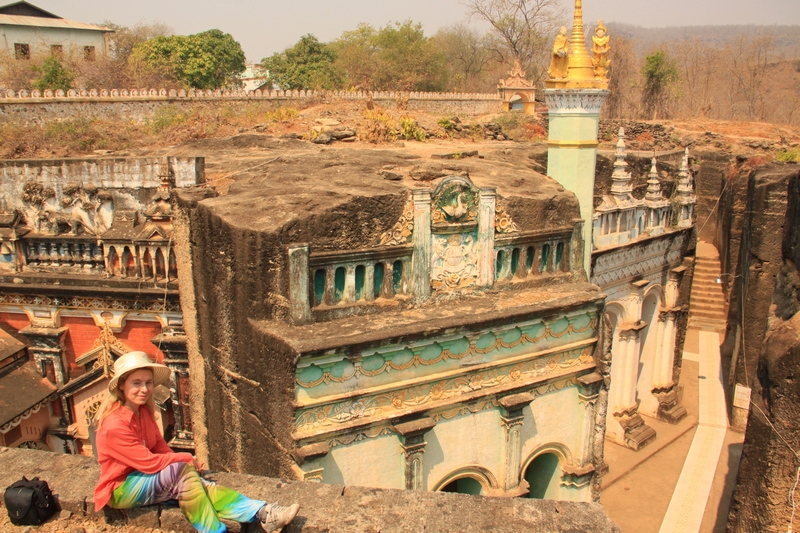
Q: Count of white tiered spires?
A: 3